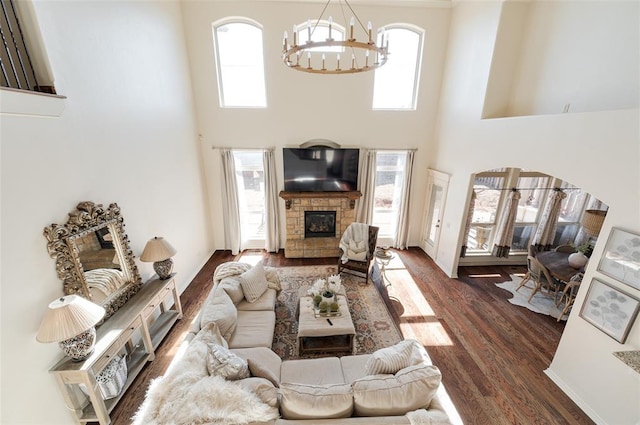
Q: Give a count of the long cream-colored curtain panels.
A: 4